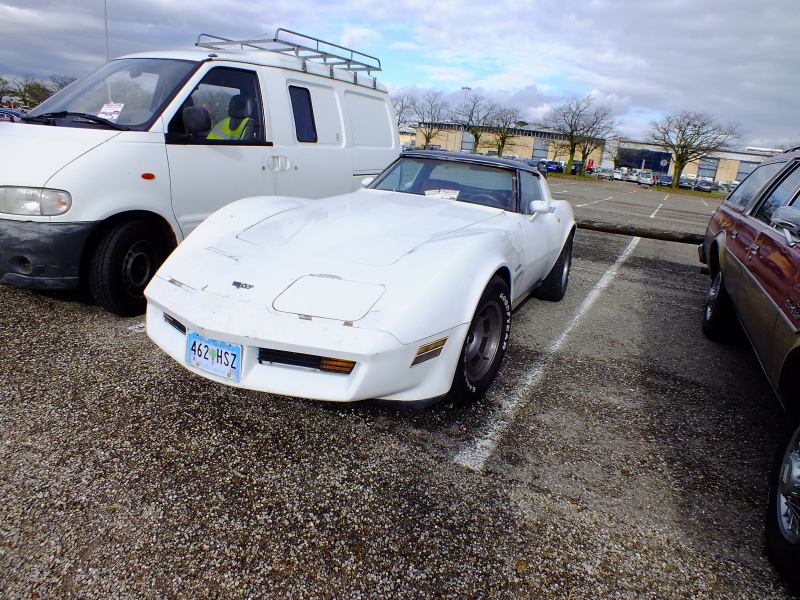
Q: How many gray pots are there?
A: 0